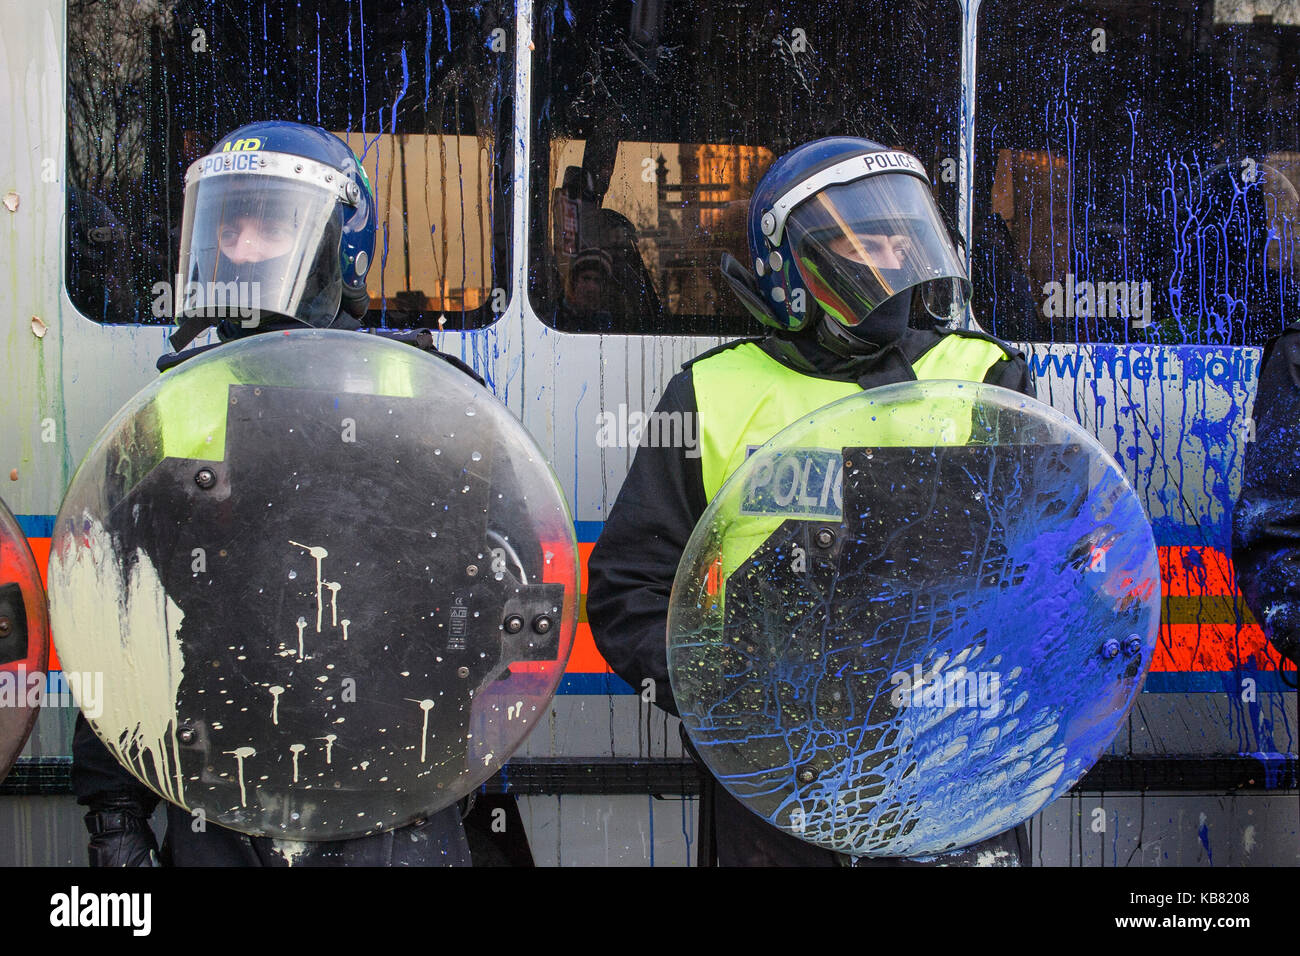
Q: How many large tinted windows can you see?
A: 3